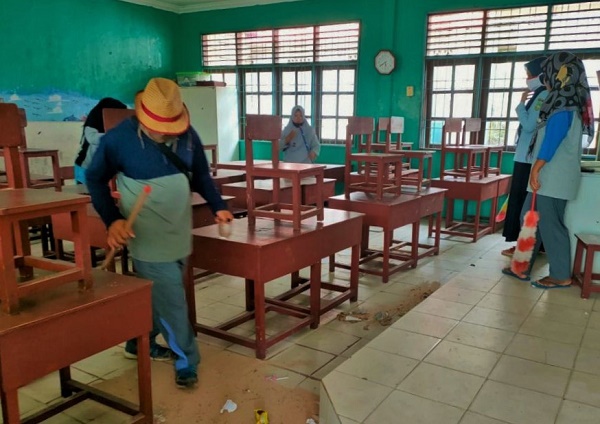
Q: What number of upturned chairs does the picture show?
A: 0